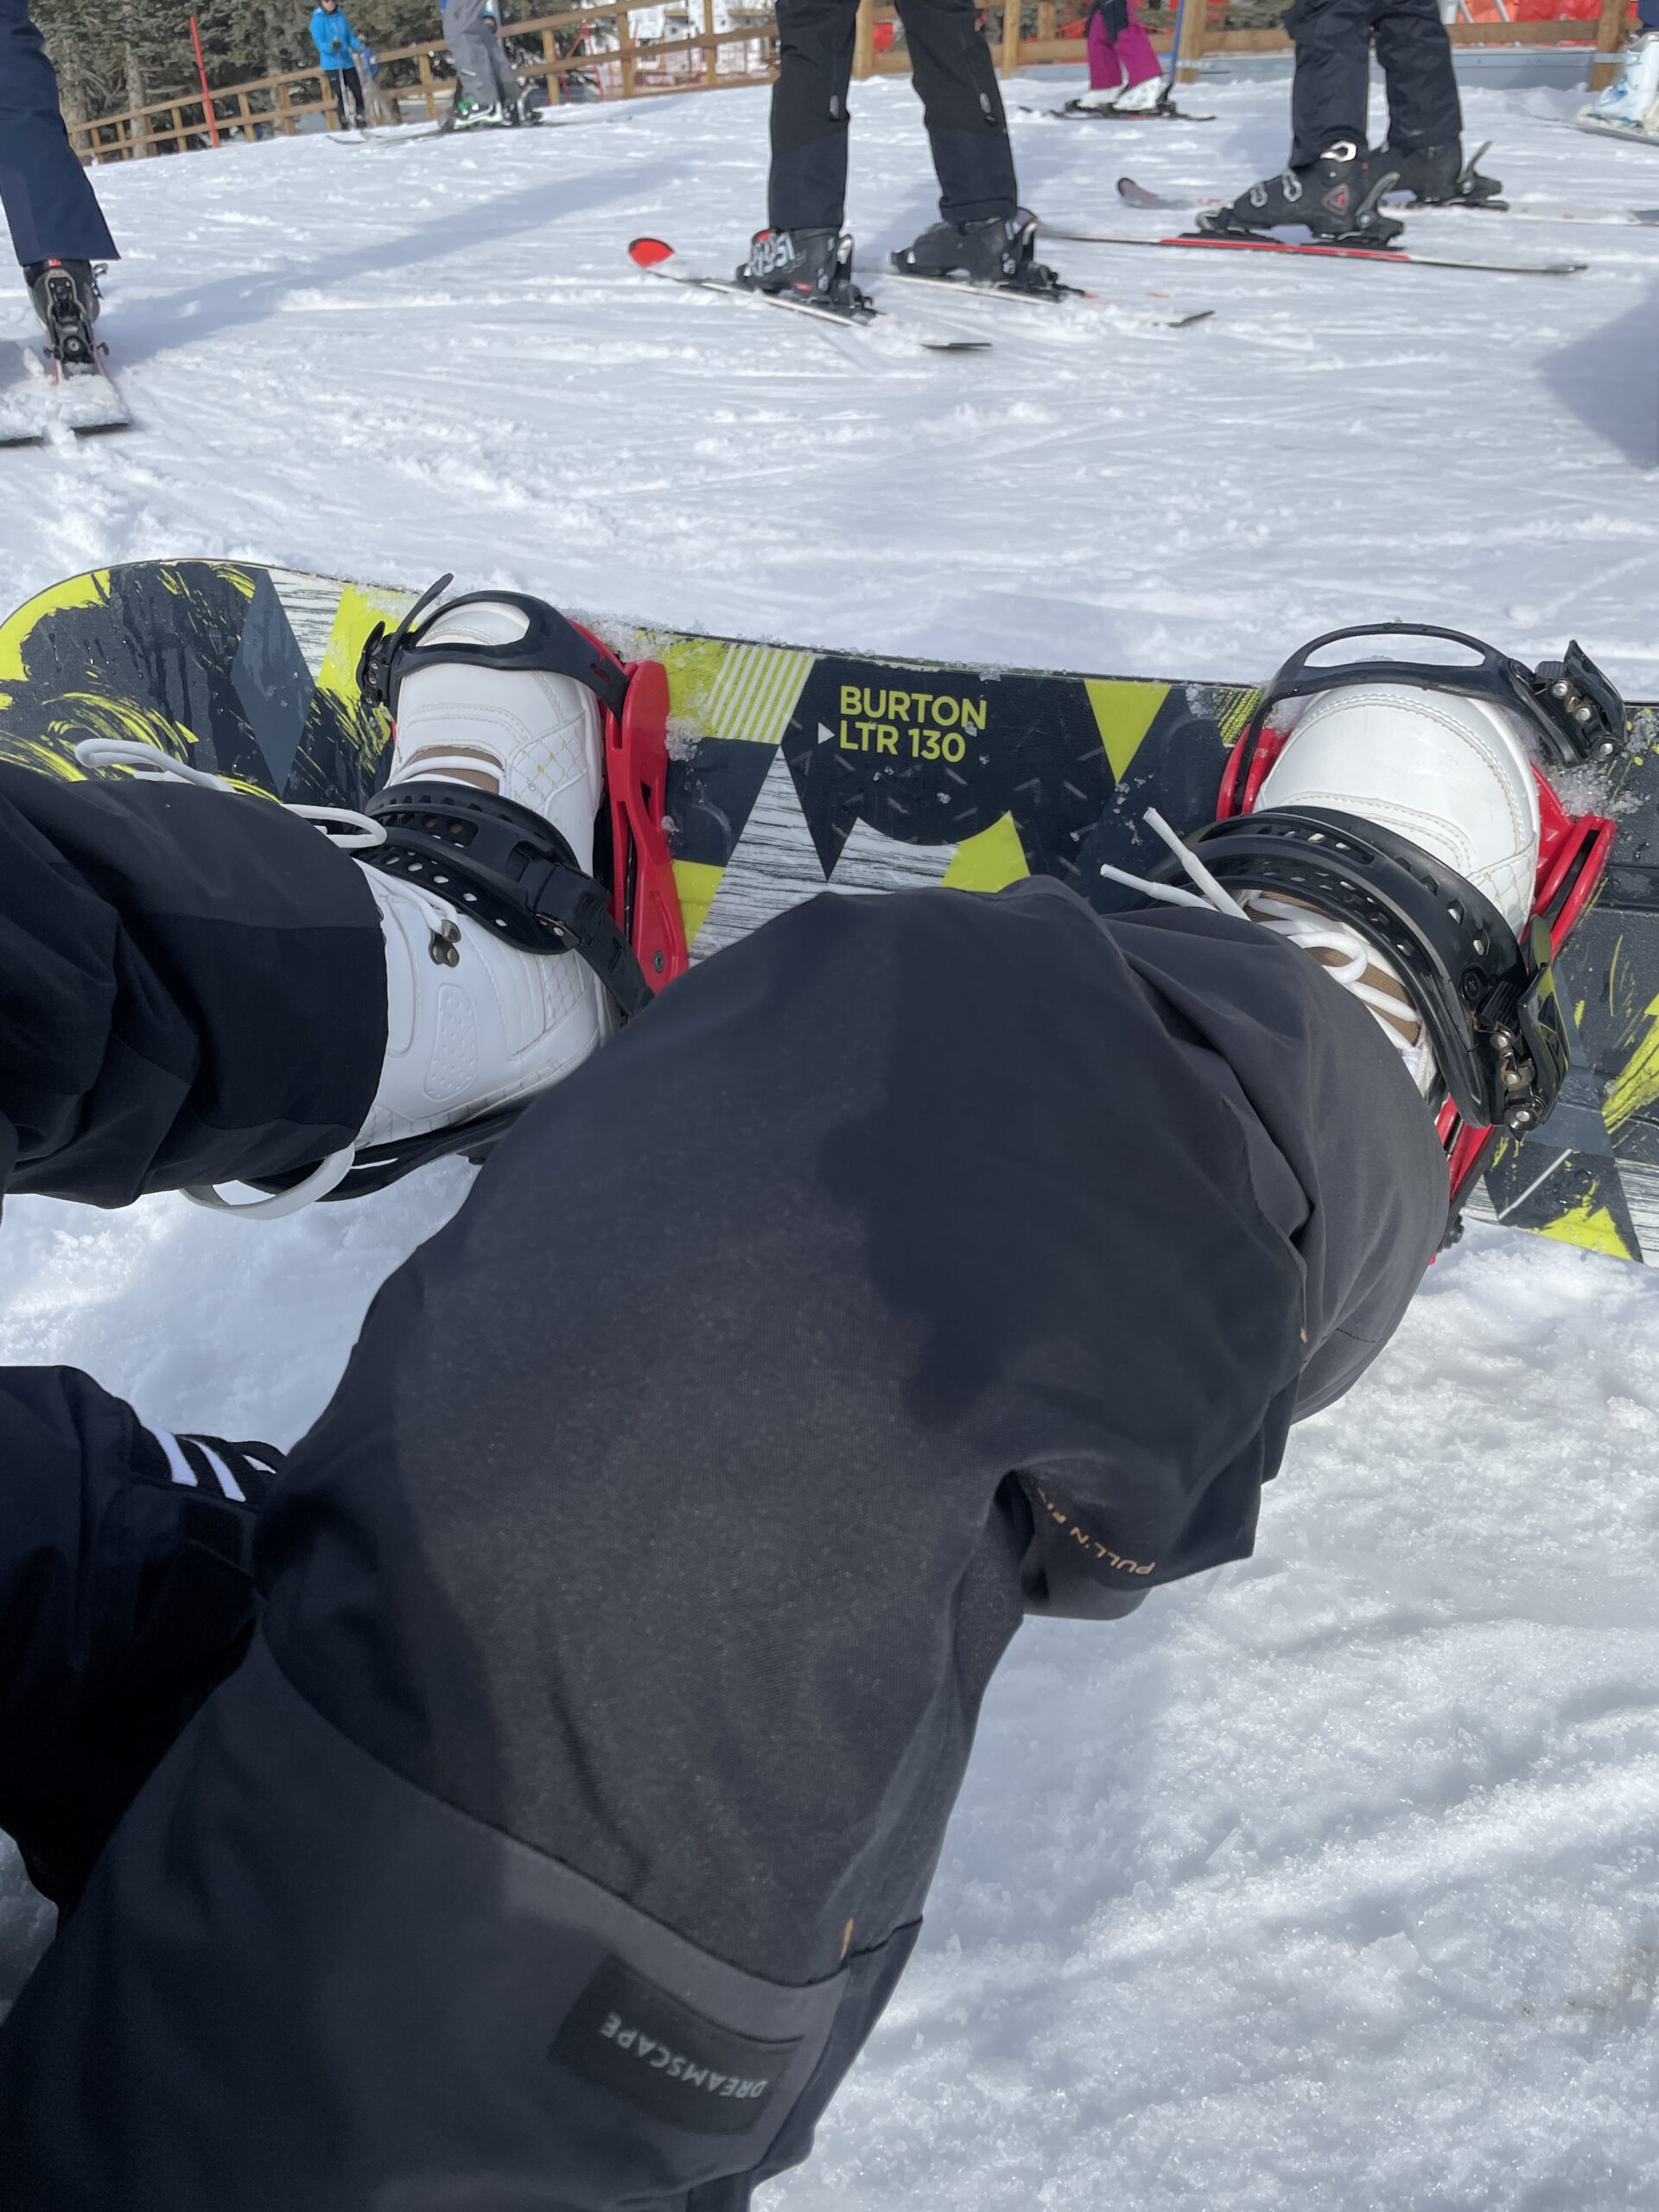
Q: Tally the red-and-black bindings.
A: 2